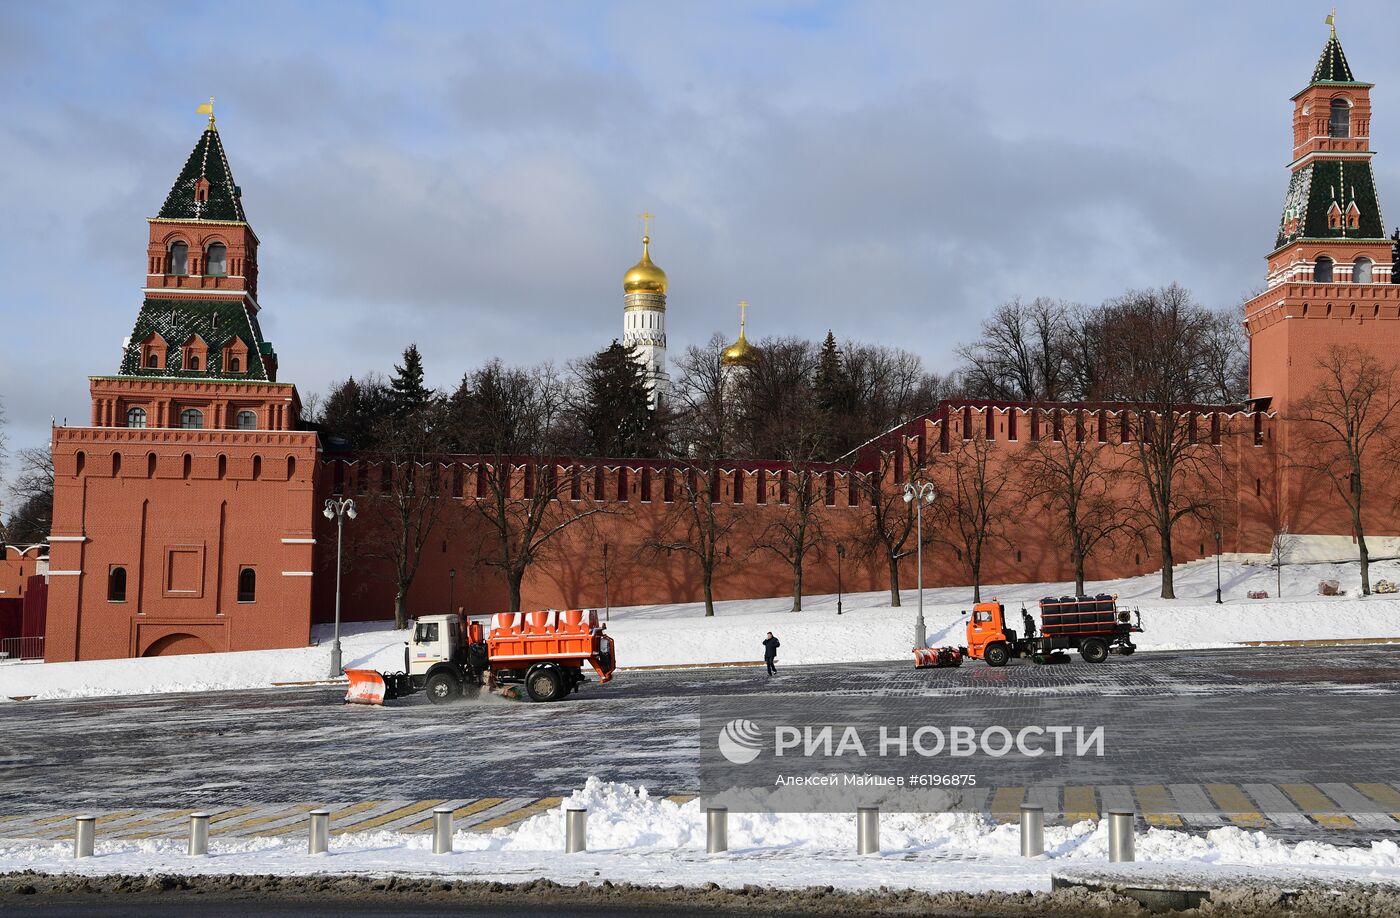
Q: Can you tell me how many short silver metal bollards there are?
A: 9